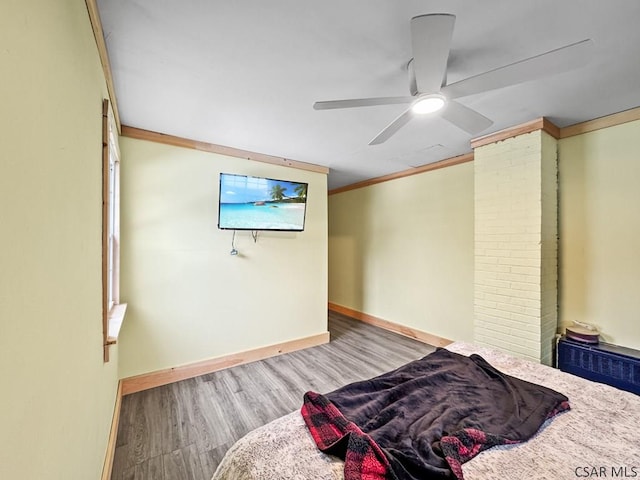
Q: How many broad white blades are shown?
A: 5